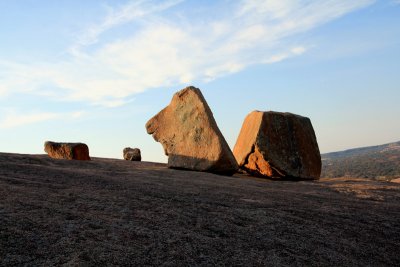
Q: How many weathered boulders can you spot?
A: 4